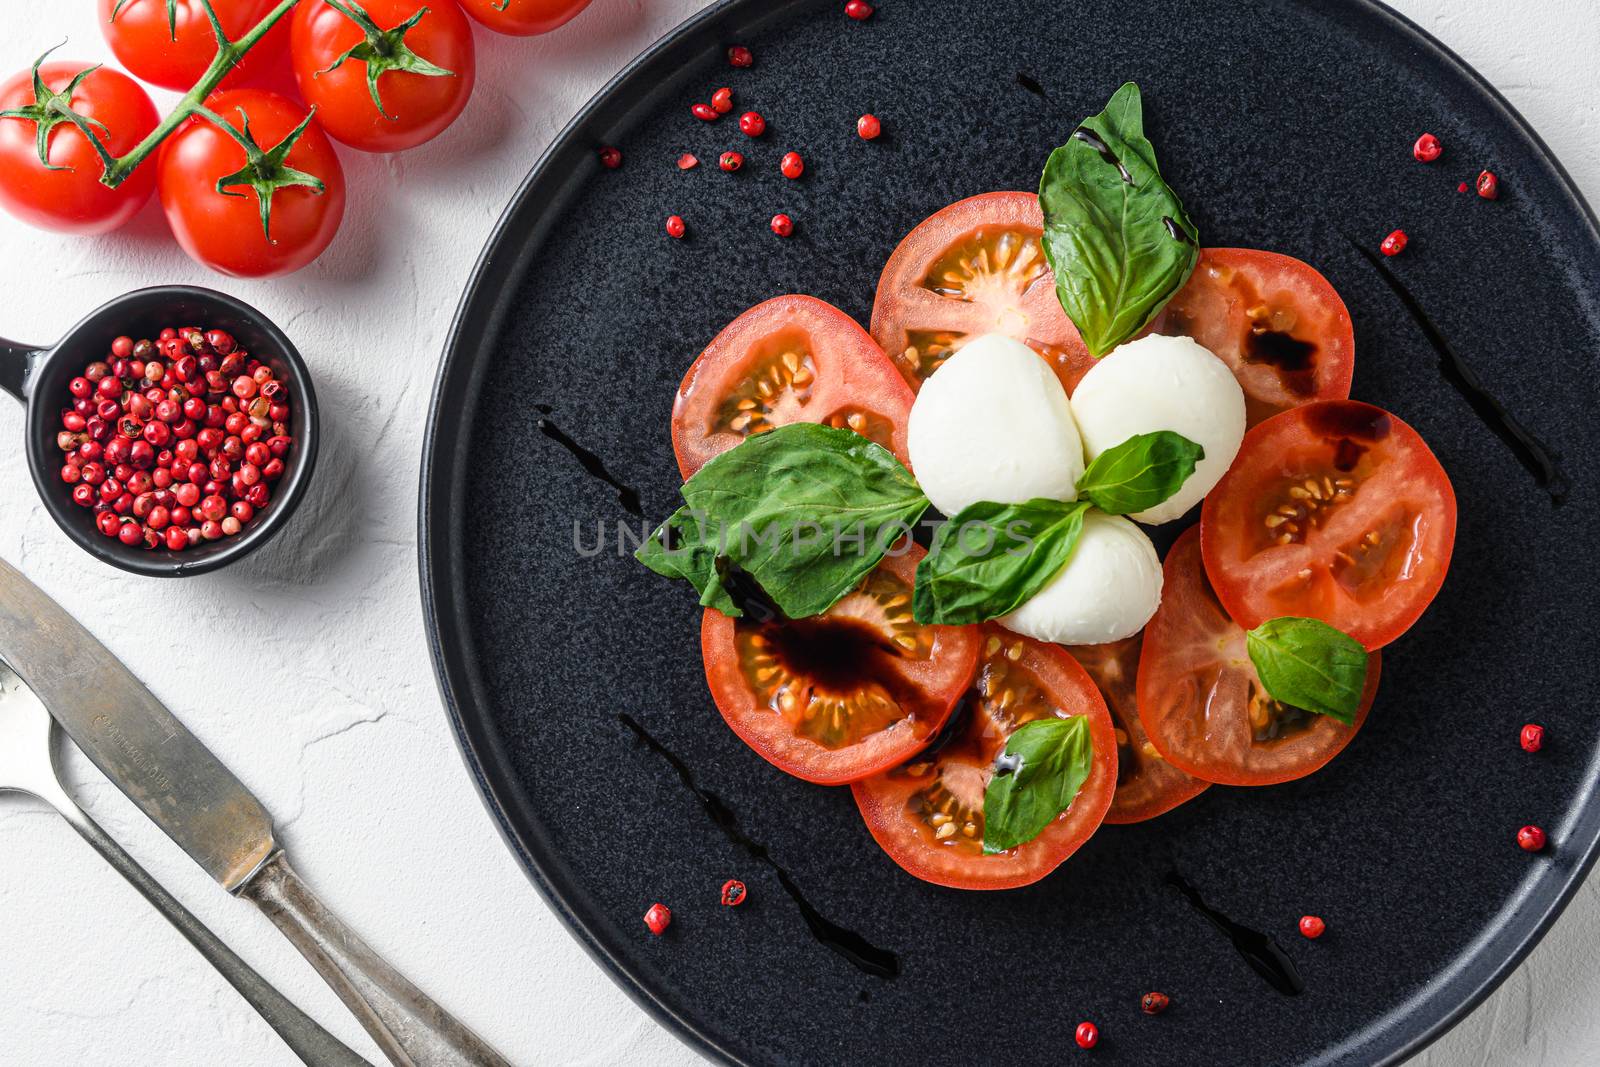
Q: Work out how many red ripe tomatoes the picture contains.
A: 5